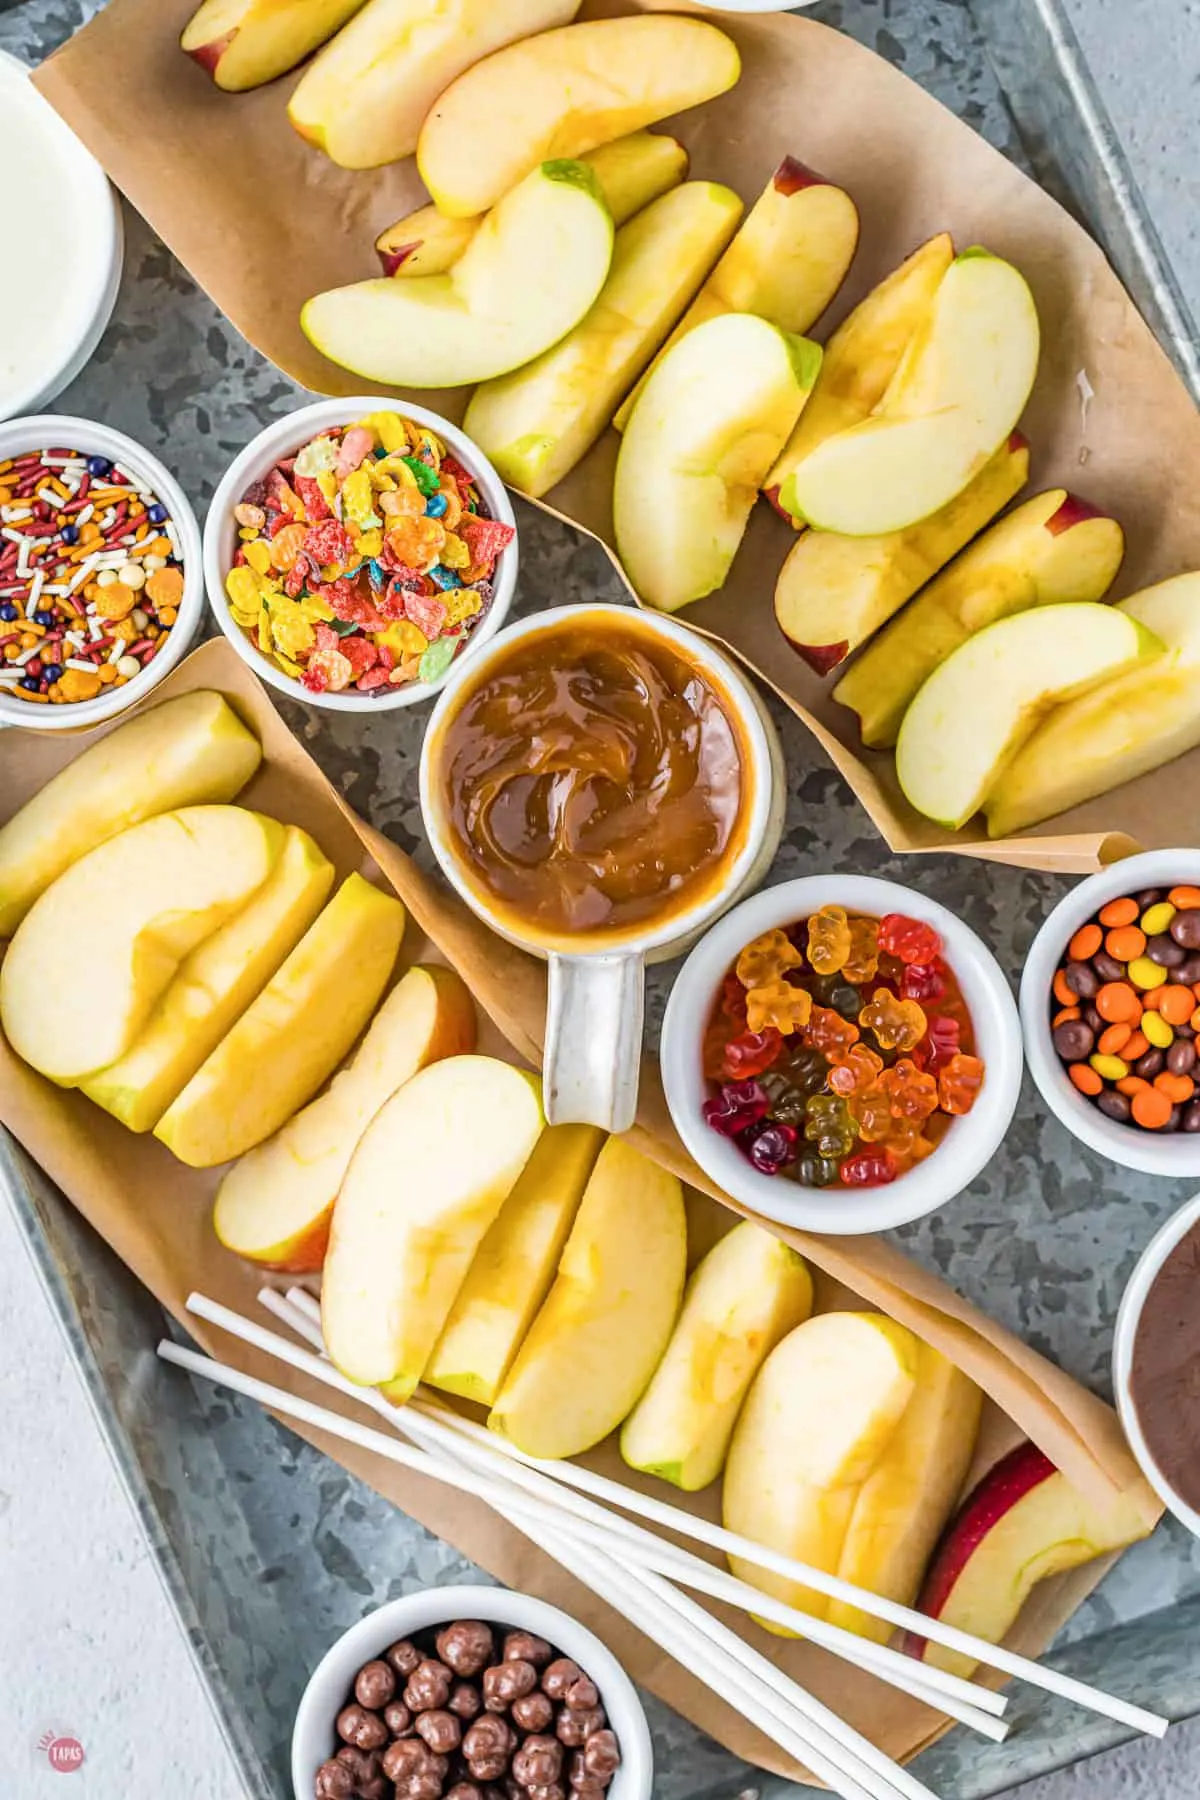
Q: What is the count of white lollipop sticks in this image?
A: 6